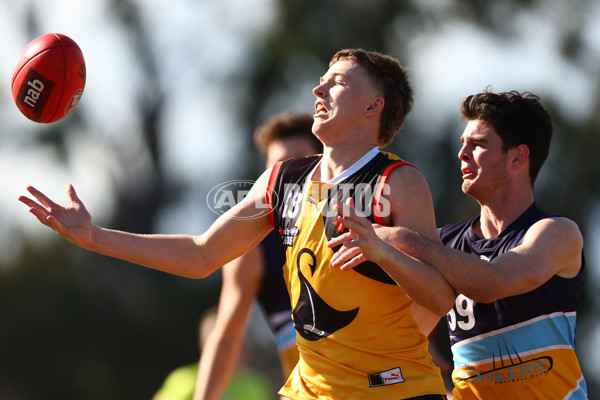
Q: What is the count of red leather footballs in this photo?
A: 1